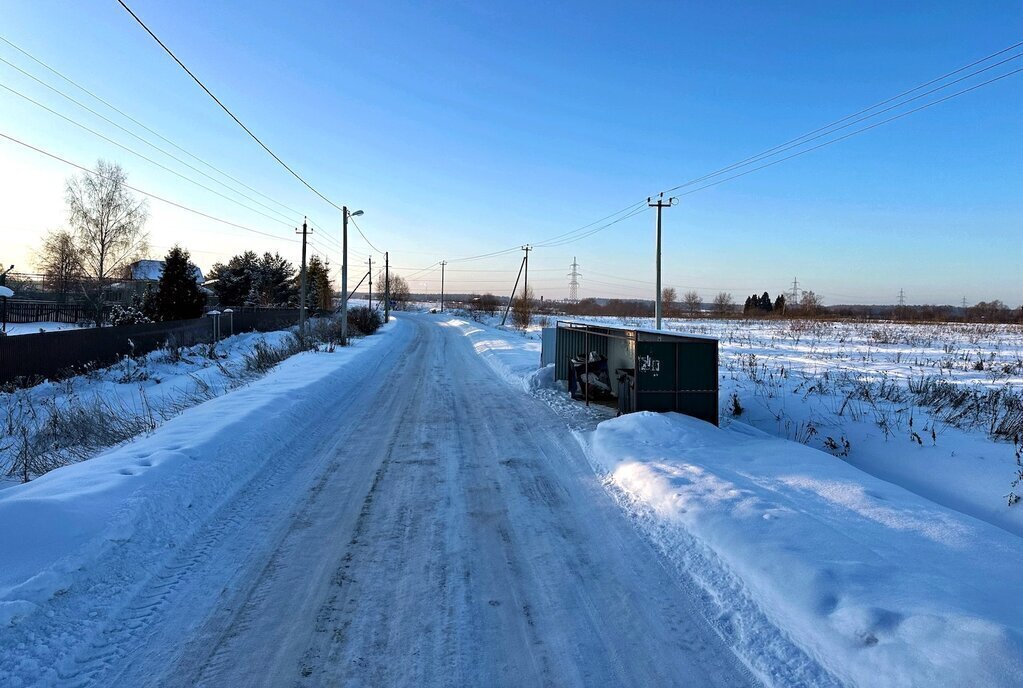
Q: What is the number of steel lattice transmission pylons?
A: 4